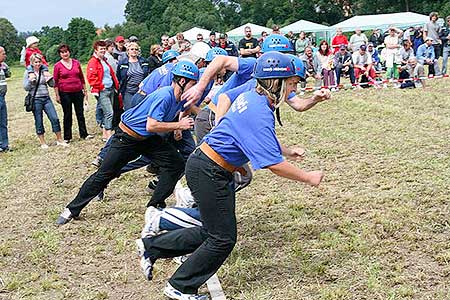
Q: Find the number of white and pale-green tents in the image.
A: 4